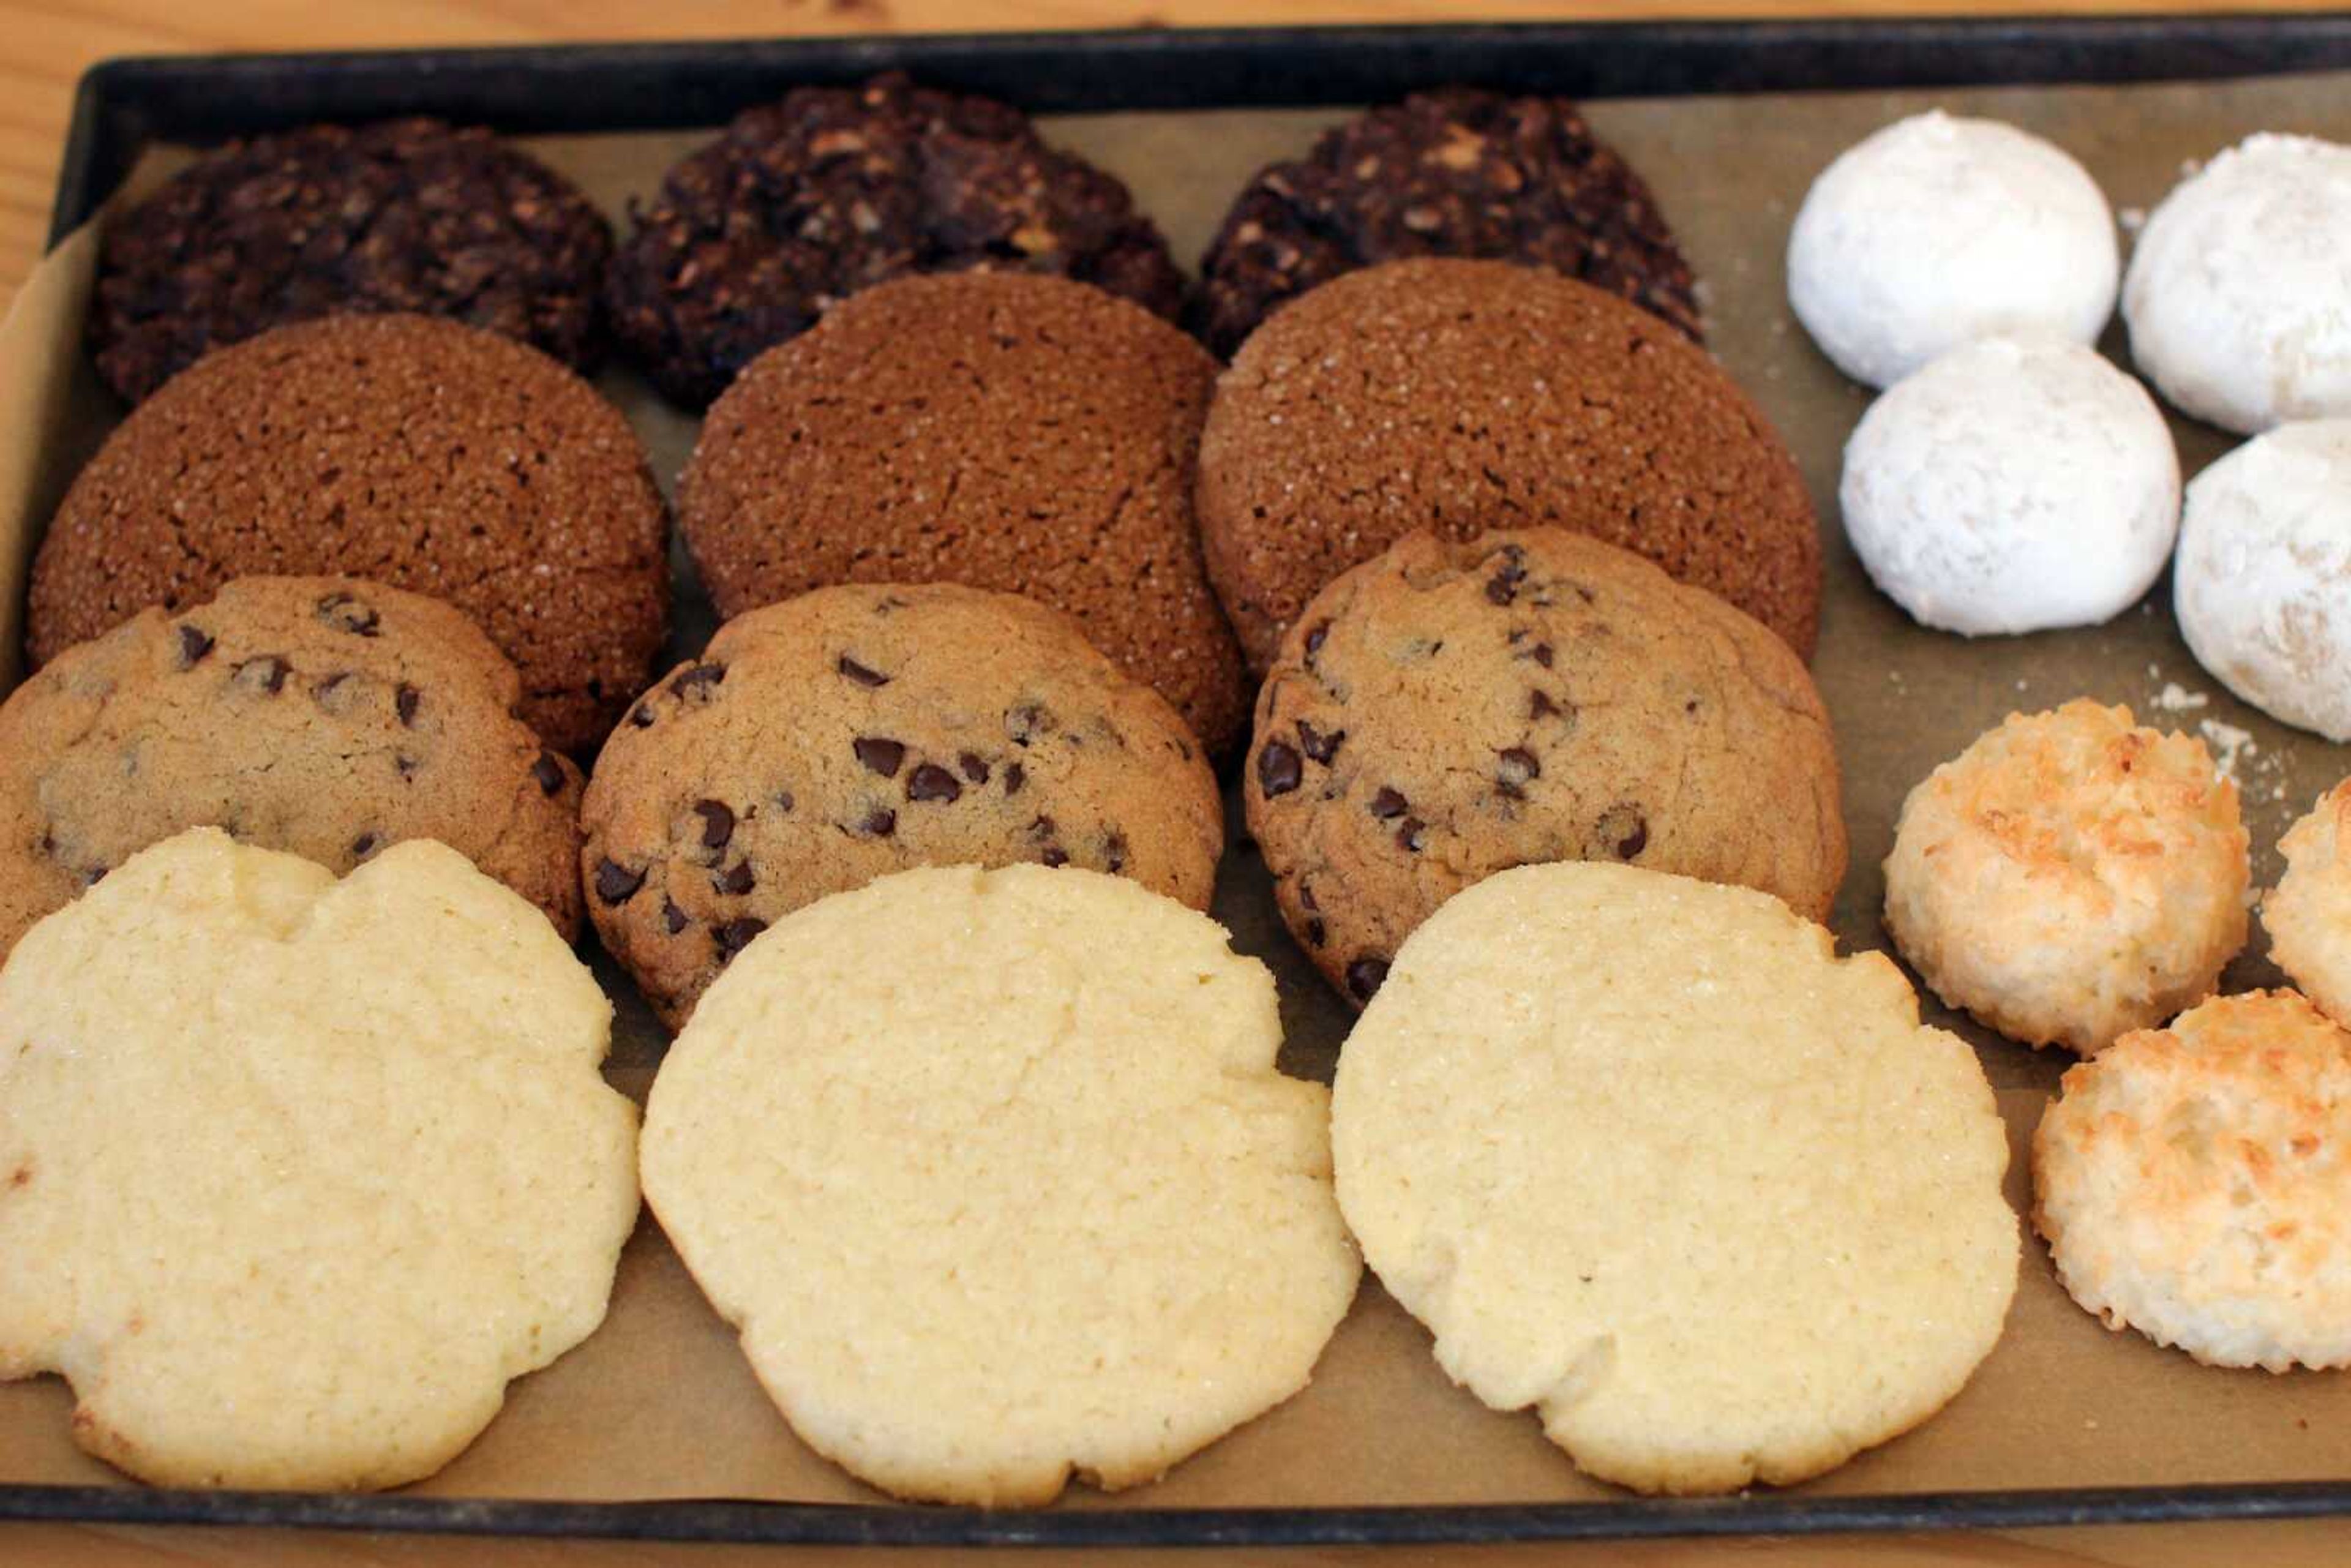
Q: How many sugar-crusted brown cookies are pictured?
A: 3